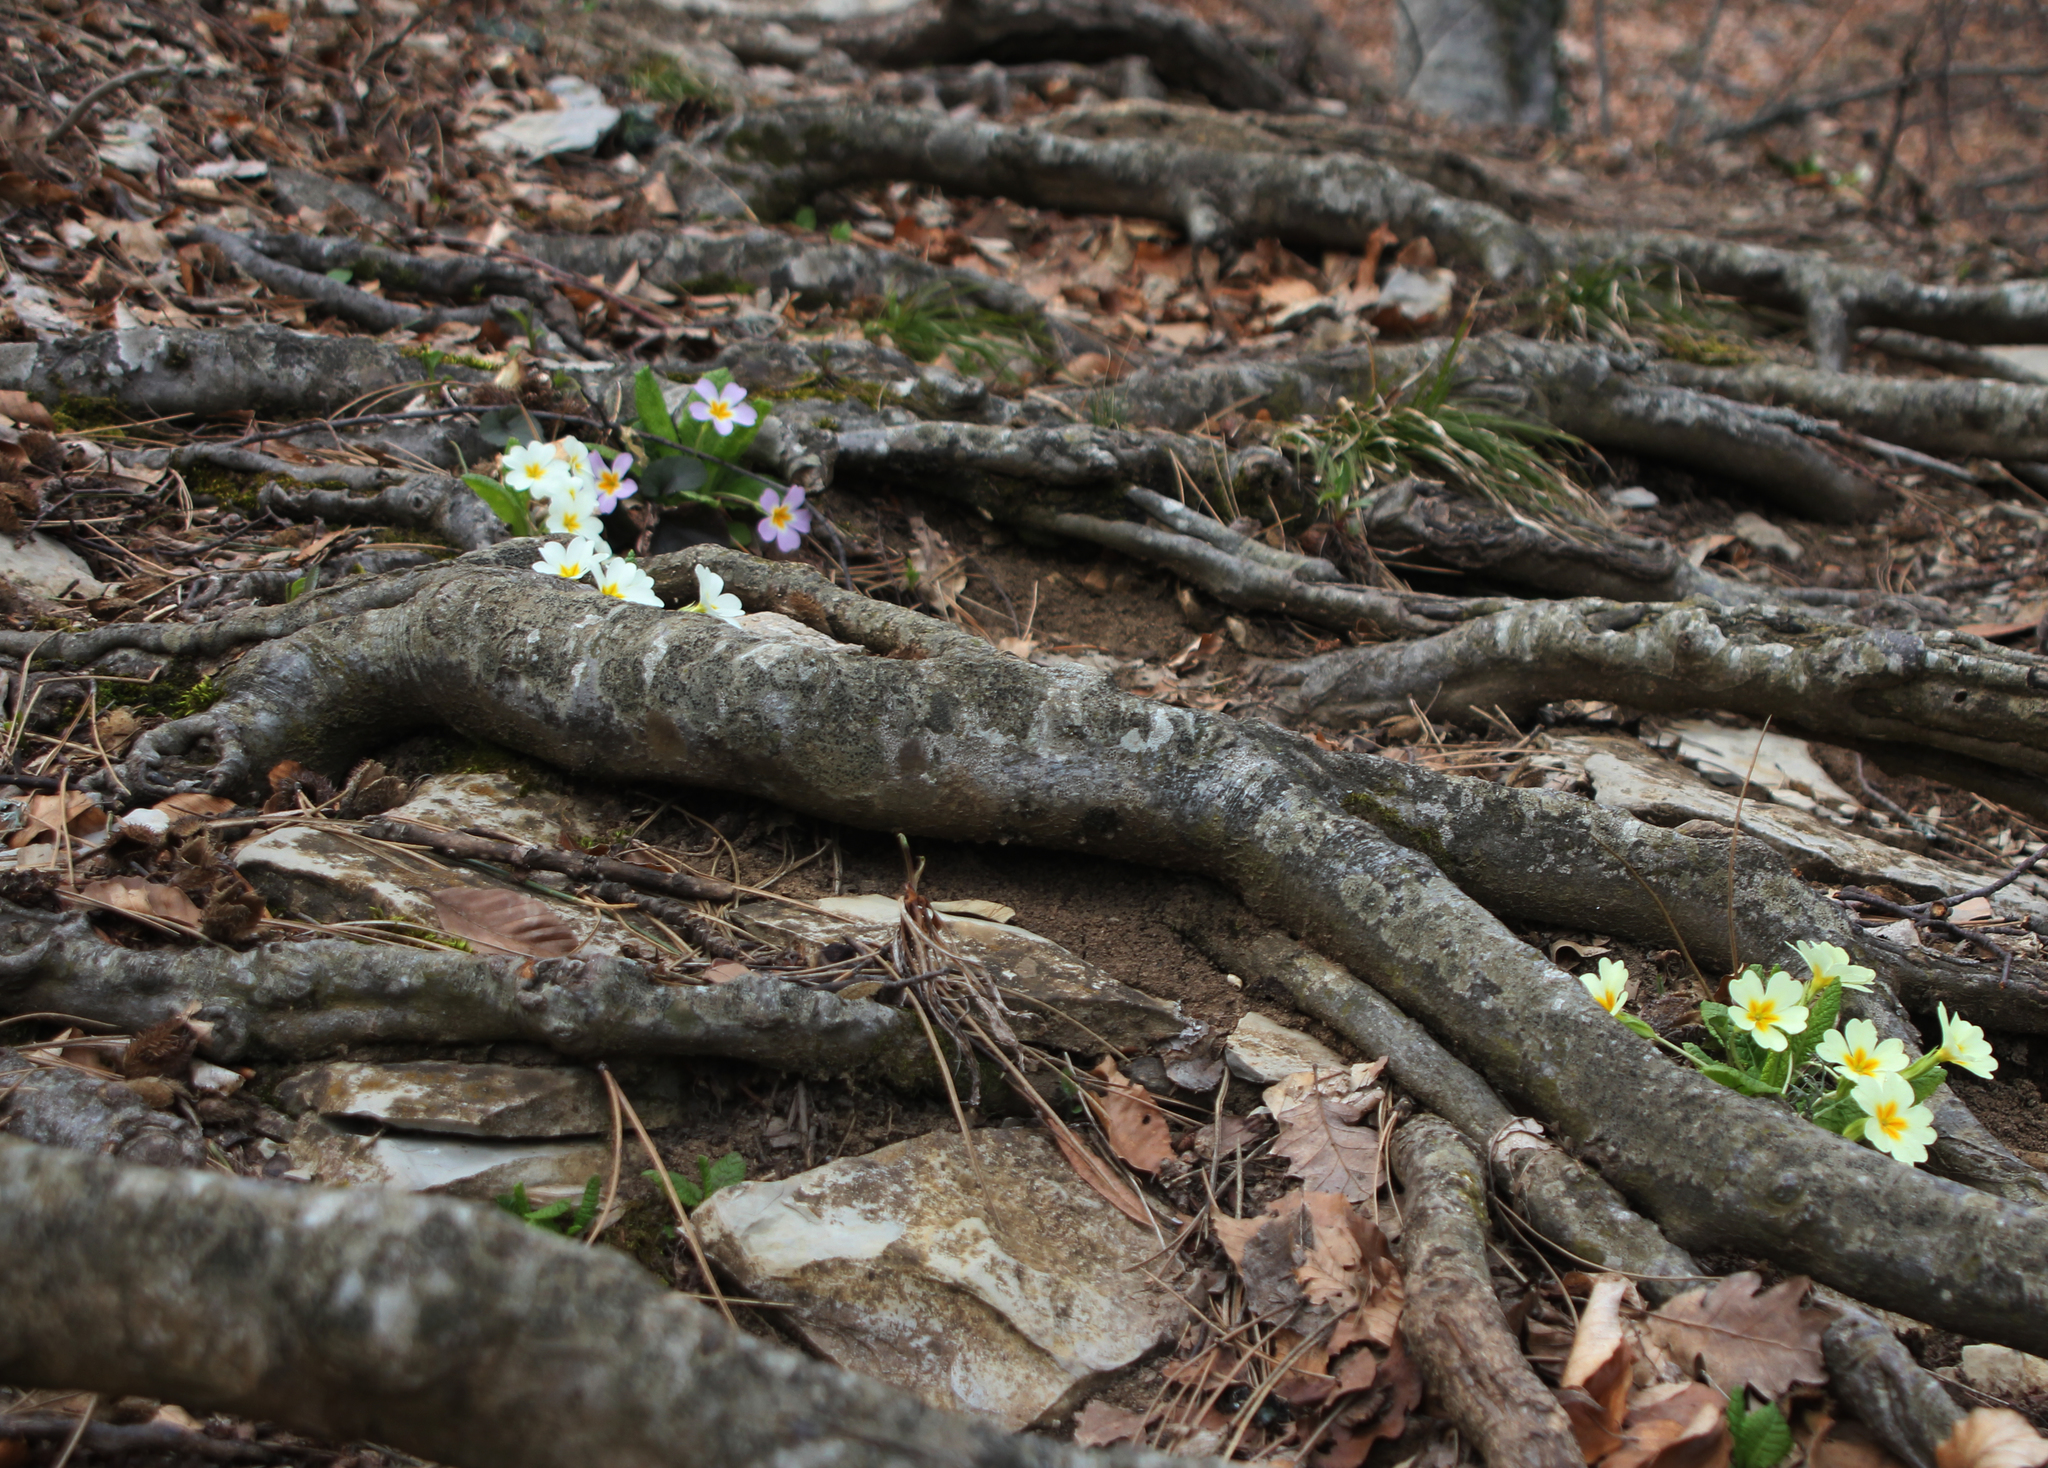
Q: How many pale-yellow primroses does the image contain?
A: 6